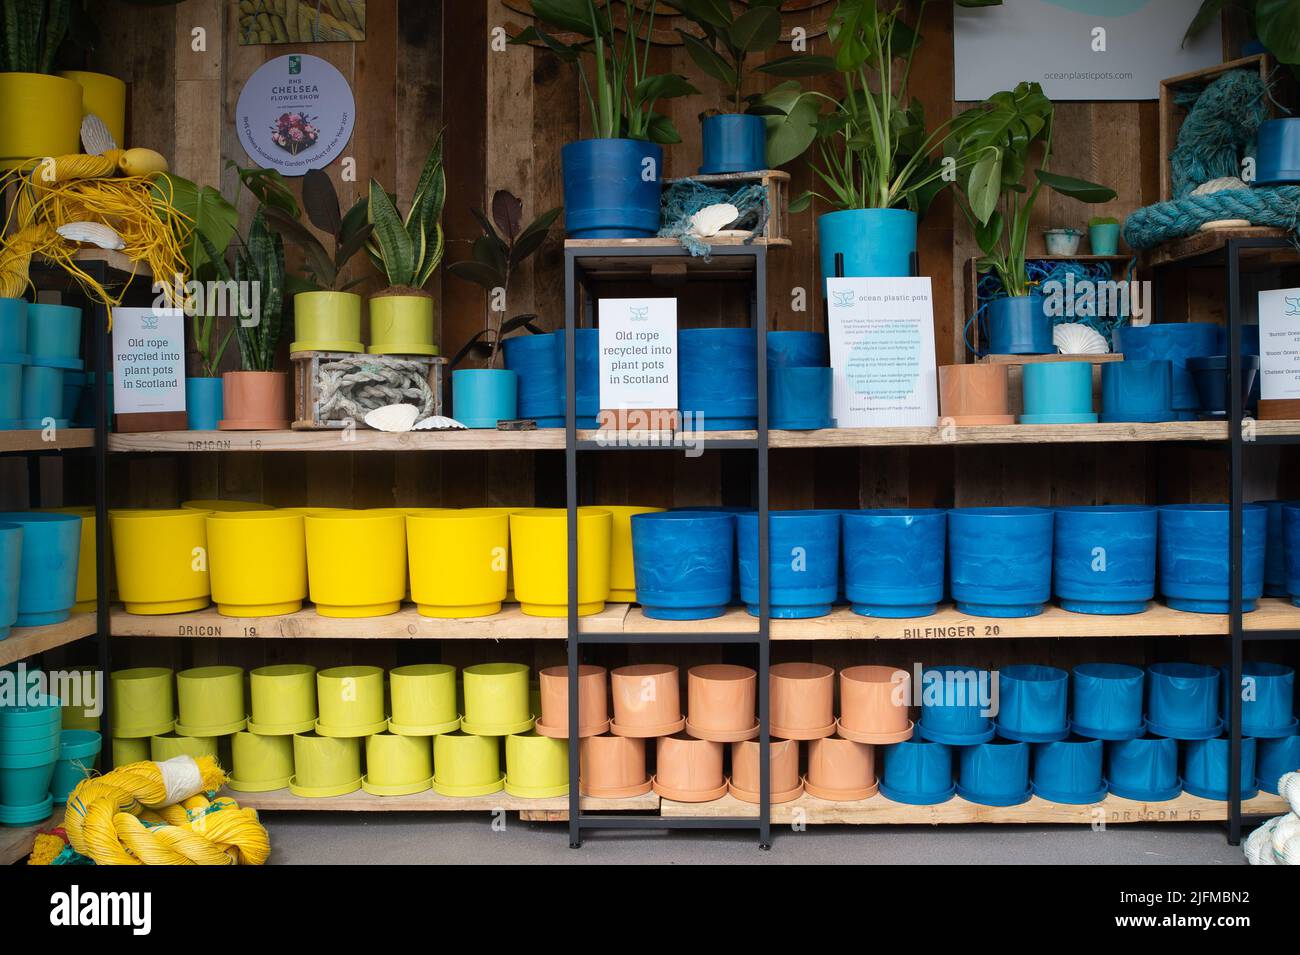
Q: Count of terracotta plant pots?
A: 11